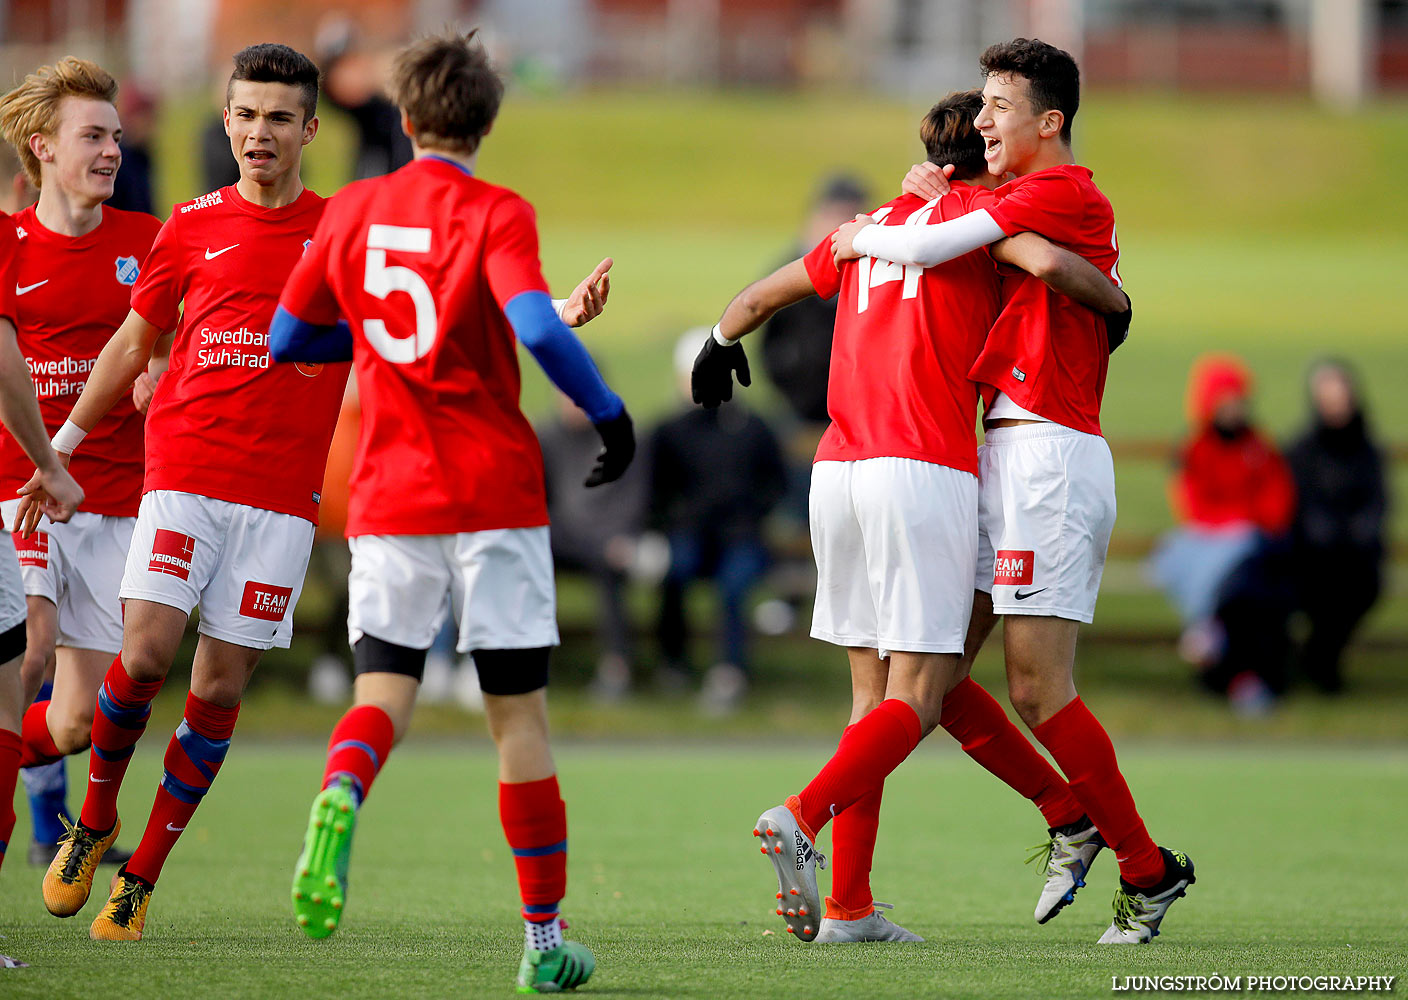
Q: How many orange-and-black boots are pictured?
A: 2